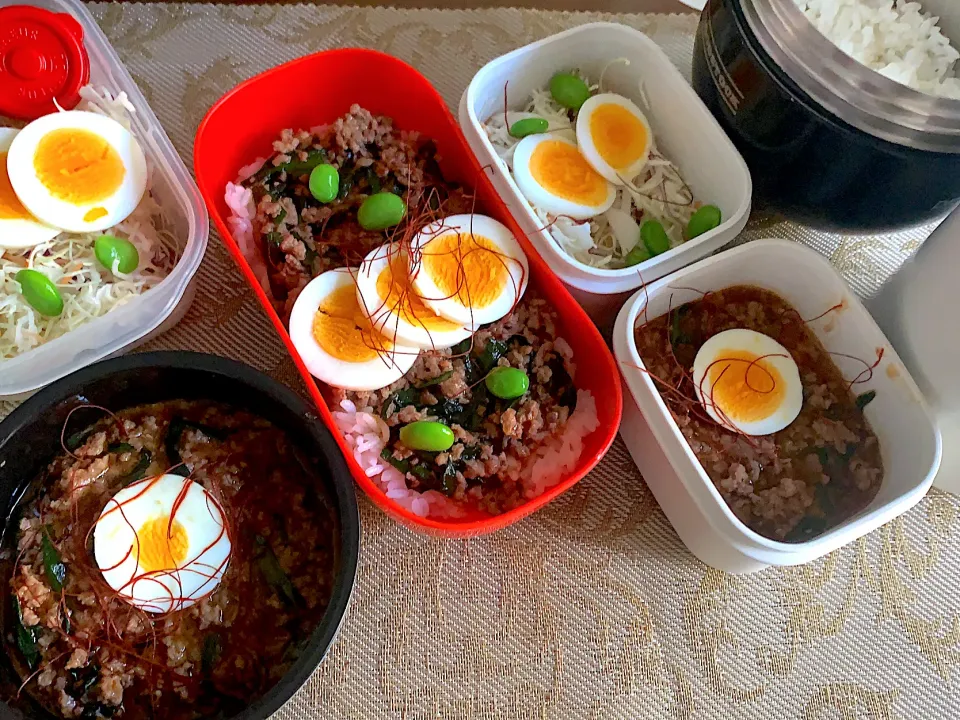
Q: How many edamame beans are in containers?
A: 11